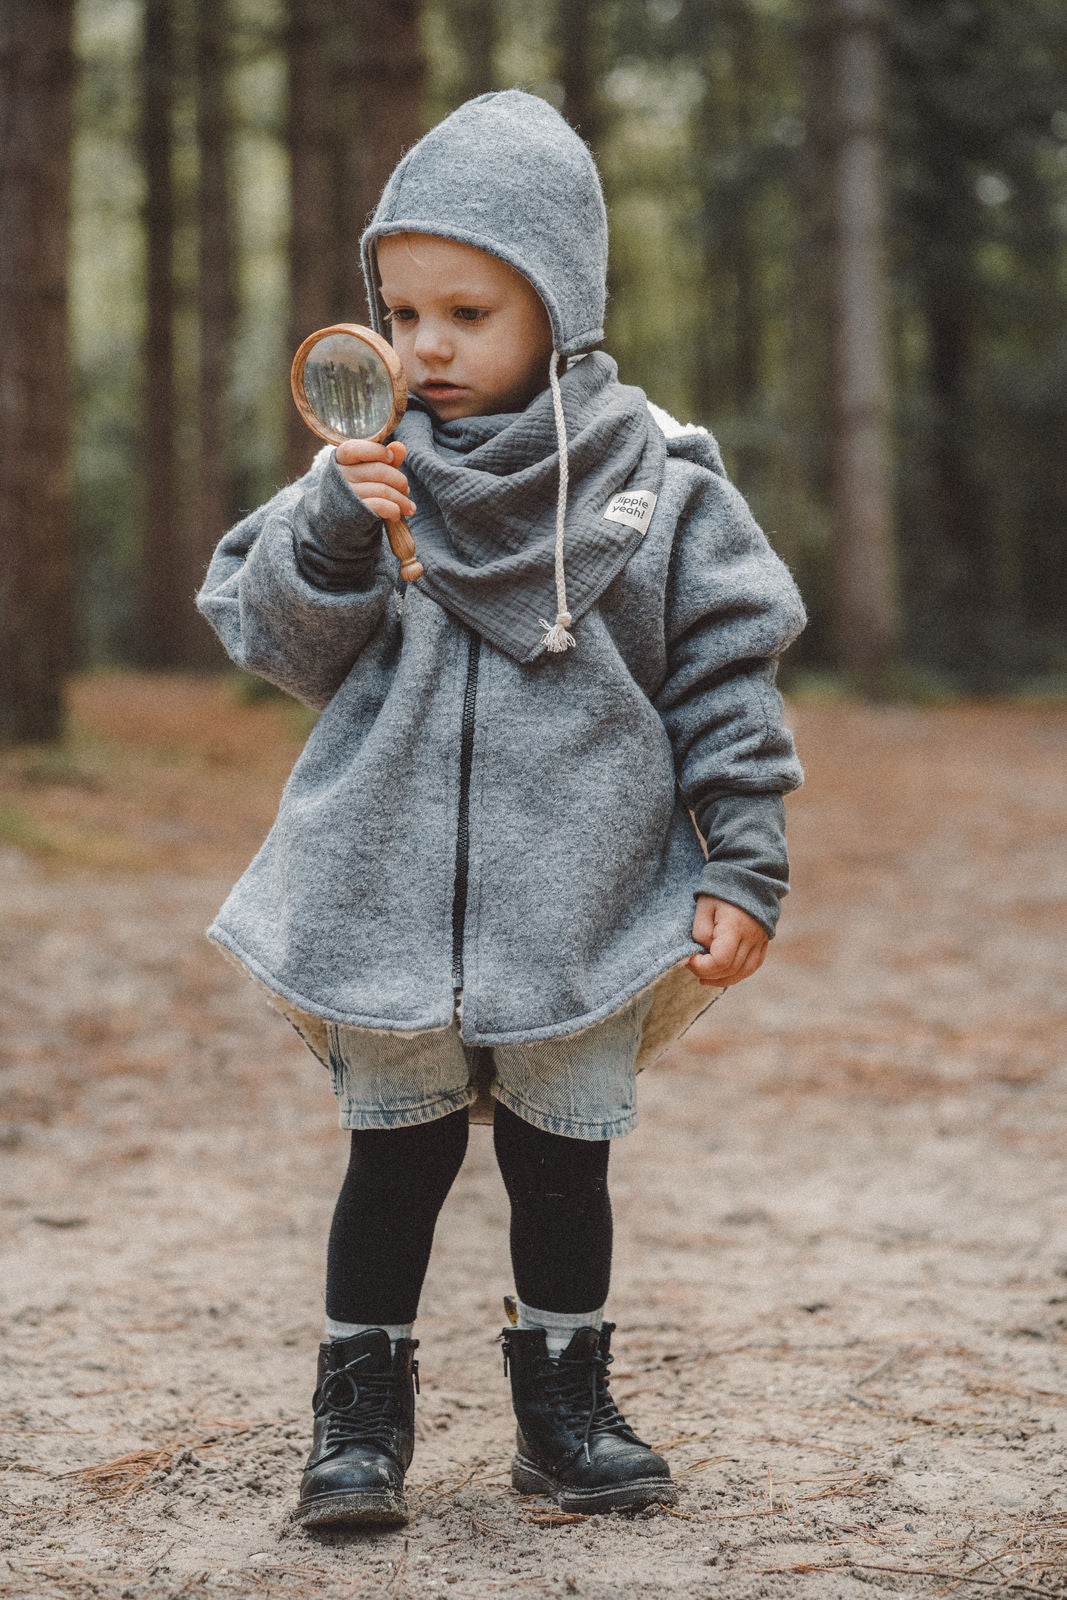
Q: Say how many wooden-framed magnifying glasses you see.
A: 1